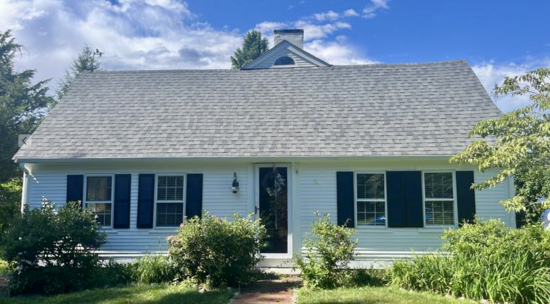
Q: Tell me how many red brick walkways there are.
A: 1